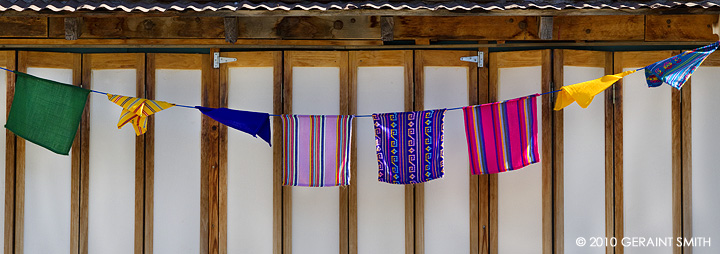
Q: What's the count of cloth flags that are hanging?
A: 8